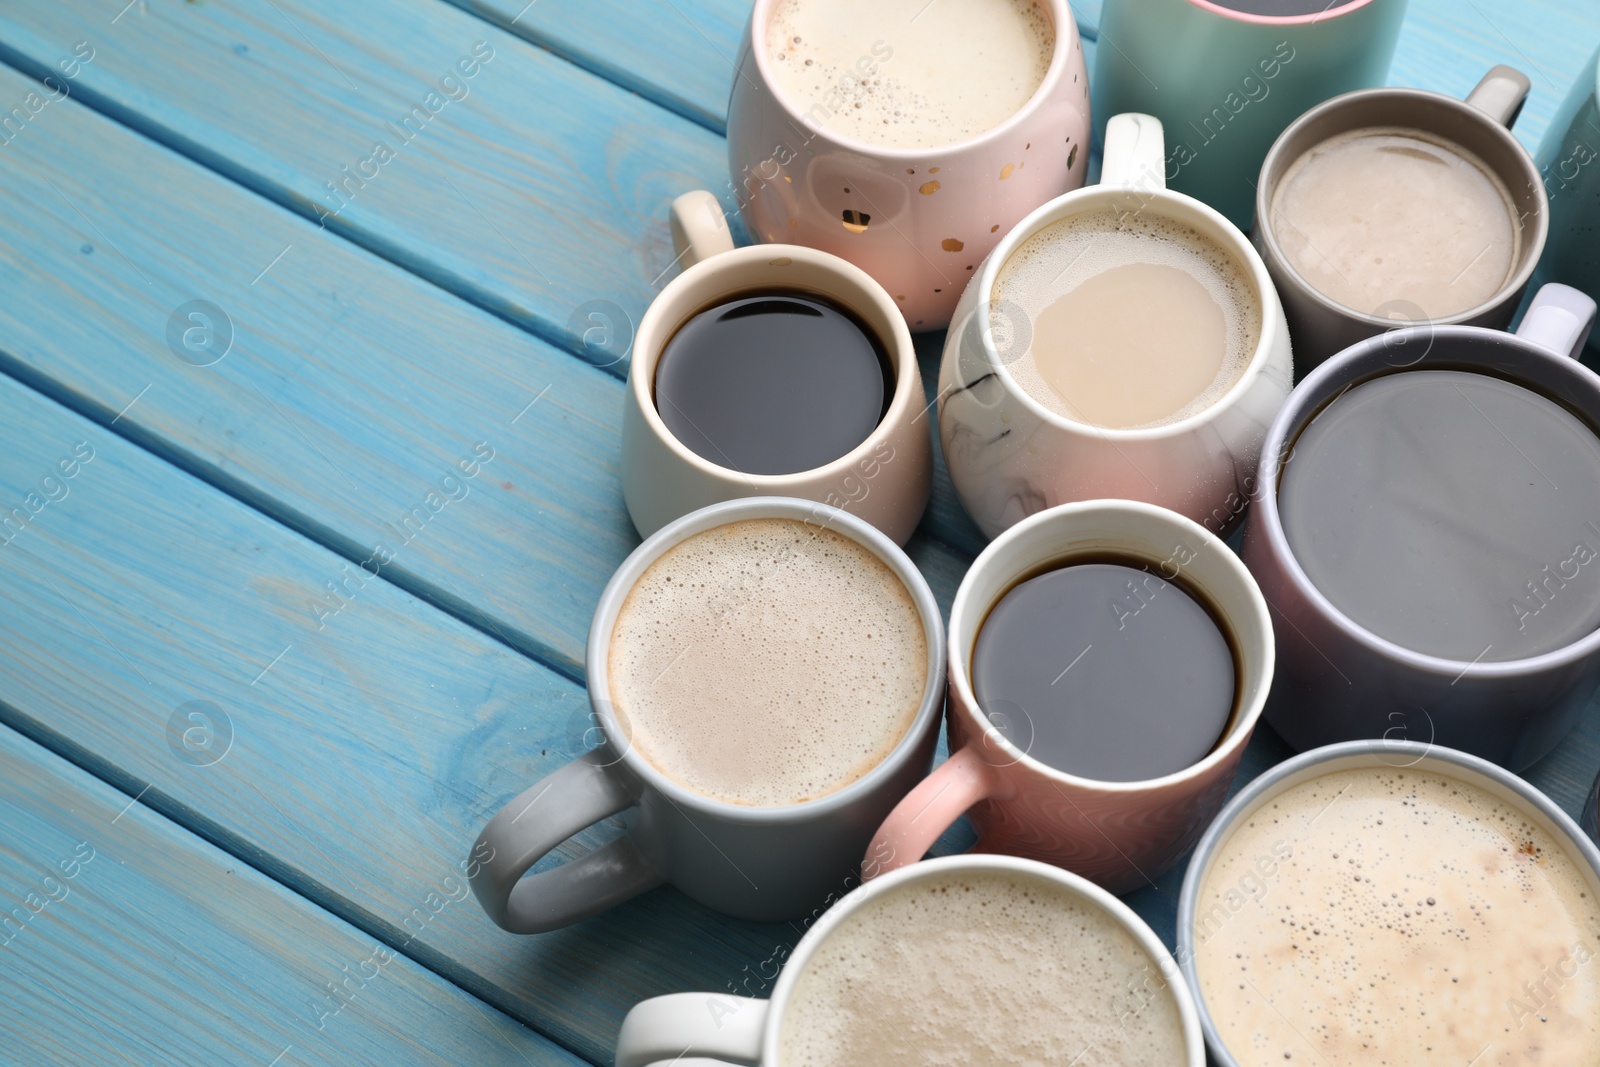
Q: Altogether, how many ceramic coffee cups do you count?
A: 11